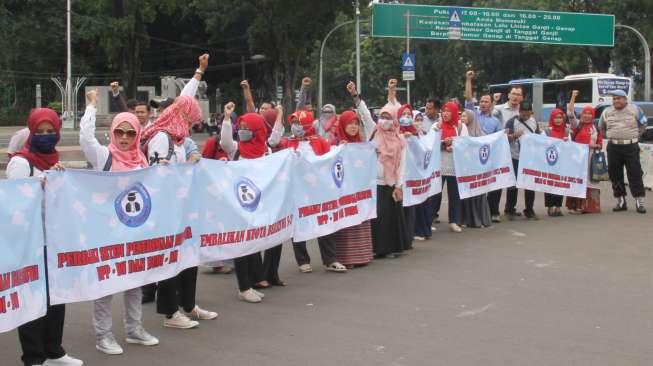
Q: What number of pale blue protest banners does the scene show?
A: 7